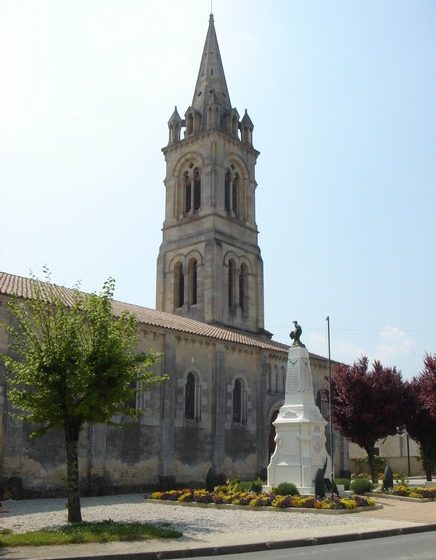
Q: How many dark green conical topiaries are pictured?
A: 3